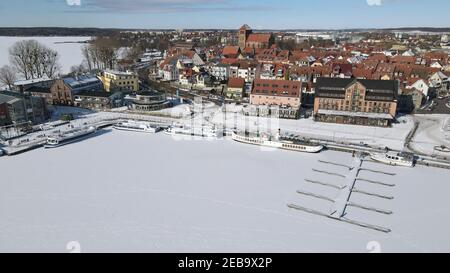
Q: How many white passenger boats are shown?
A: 5